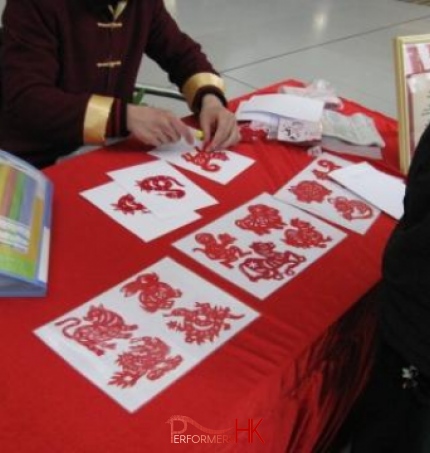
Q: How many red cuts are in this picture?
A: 14